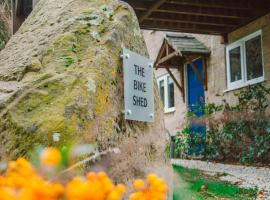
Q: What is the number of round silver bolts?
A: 4